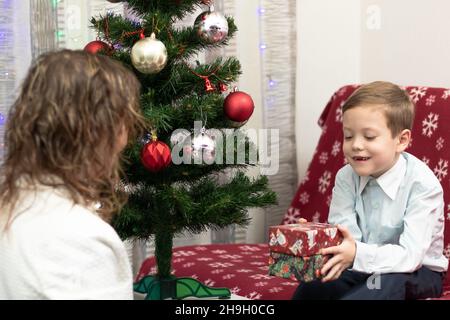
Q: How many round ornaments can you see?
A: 6